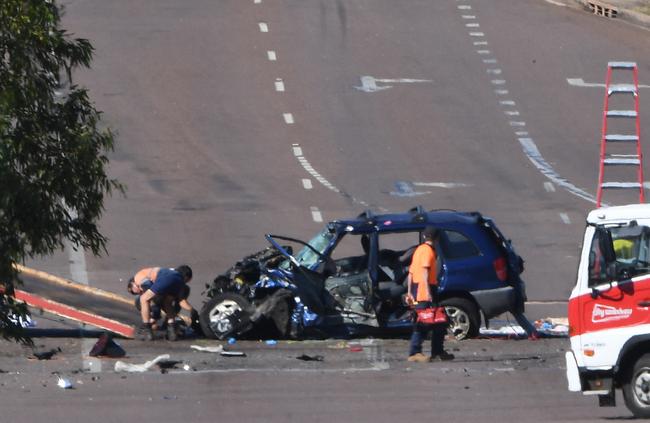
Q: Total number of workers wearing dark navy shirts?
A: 1